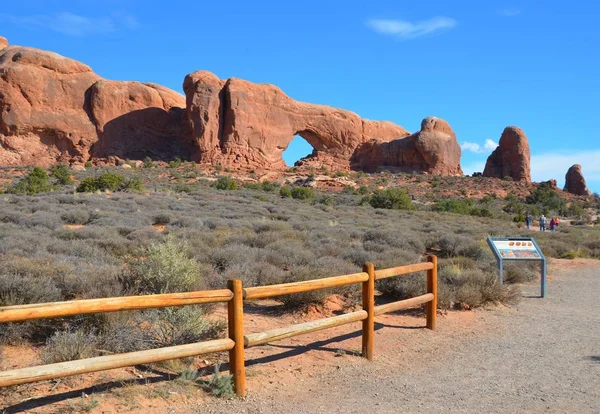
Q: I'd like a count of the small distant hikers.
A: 4